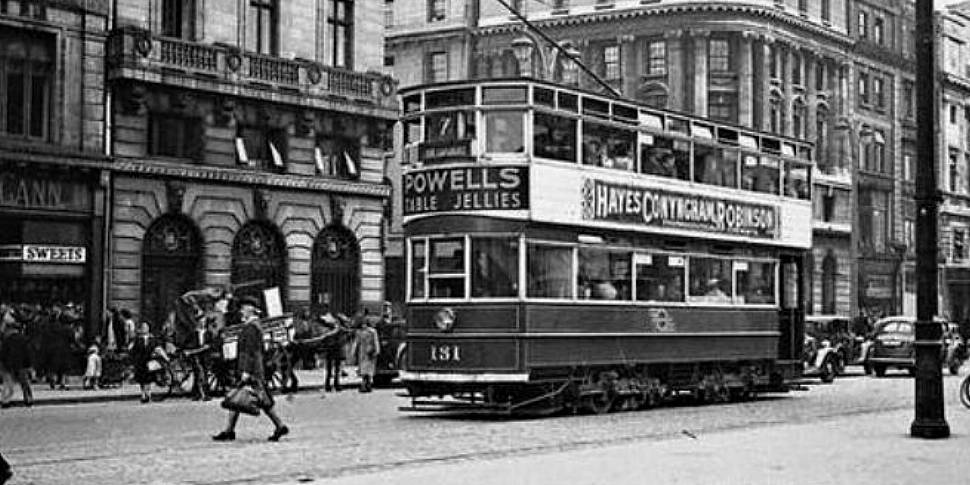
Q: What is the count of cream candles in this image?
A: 0